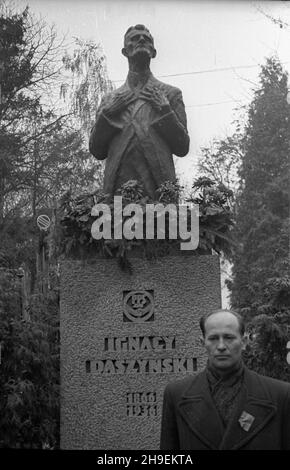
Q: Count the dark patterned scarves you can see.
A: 1